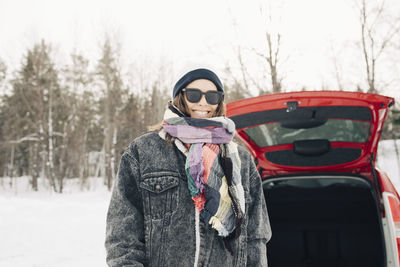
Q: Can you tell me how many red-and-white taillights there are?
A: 1